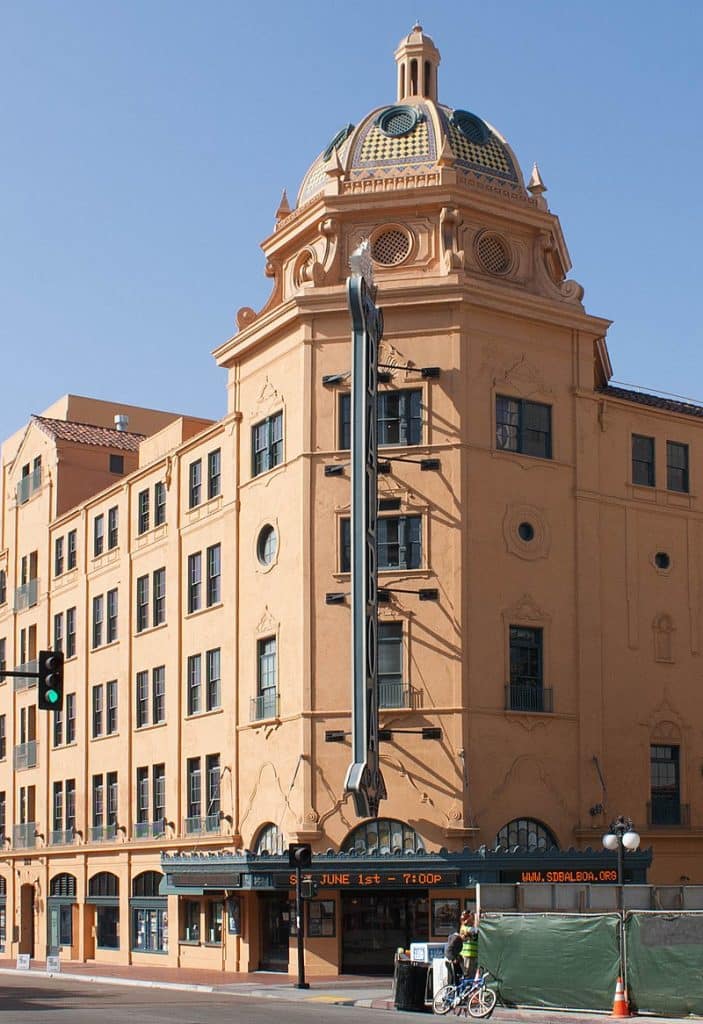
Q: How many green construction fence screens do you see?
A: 2